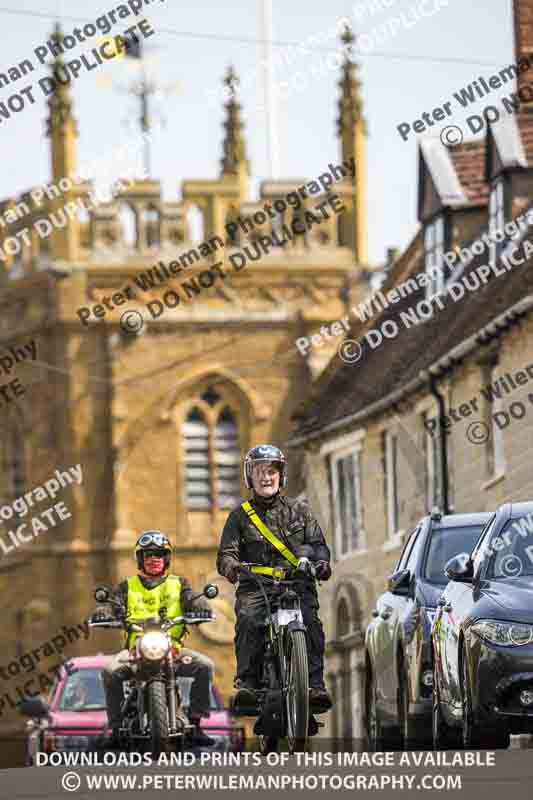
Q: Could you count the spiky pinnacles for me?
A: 3